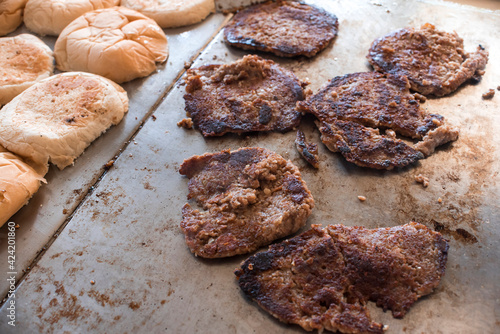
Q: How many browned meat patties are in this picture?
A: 6